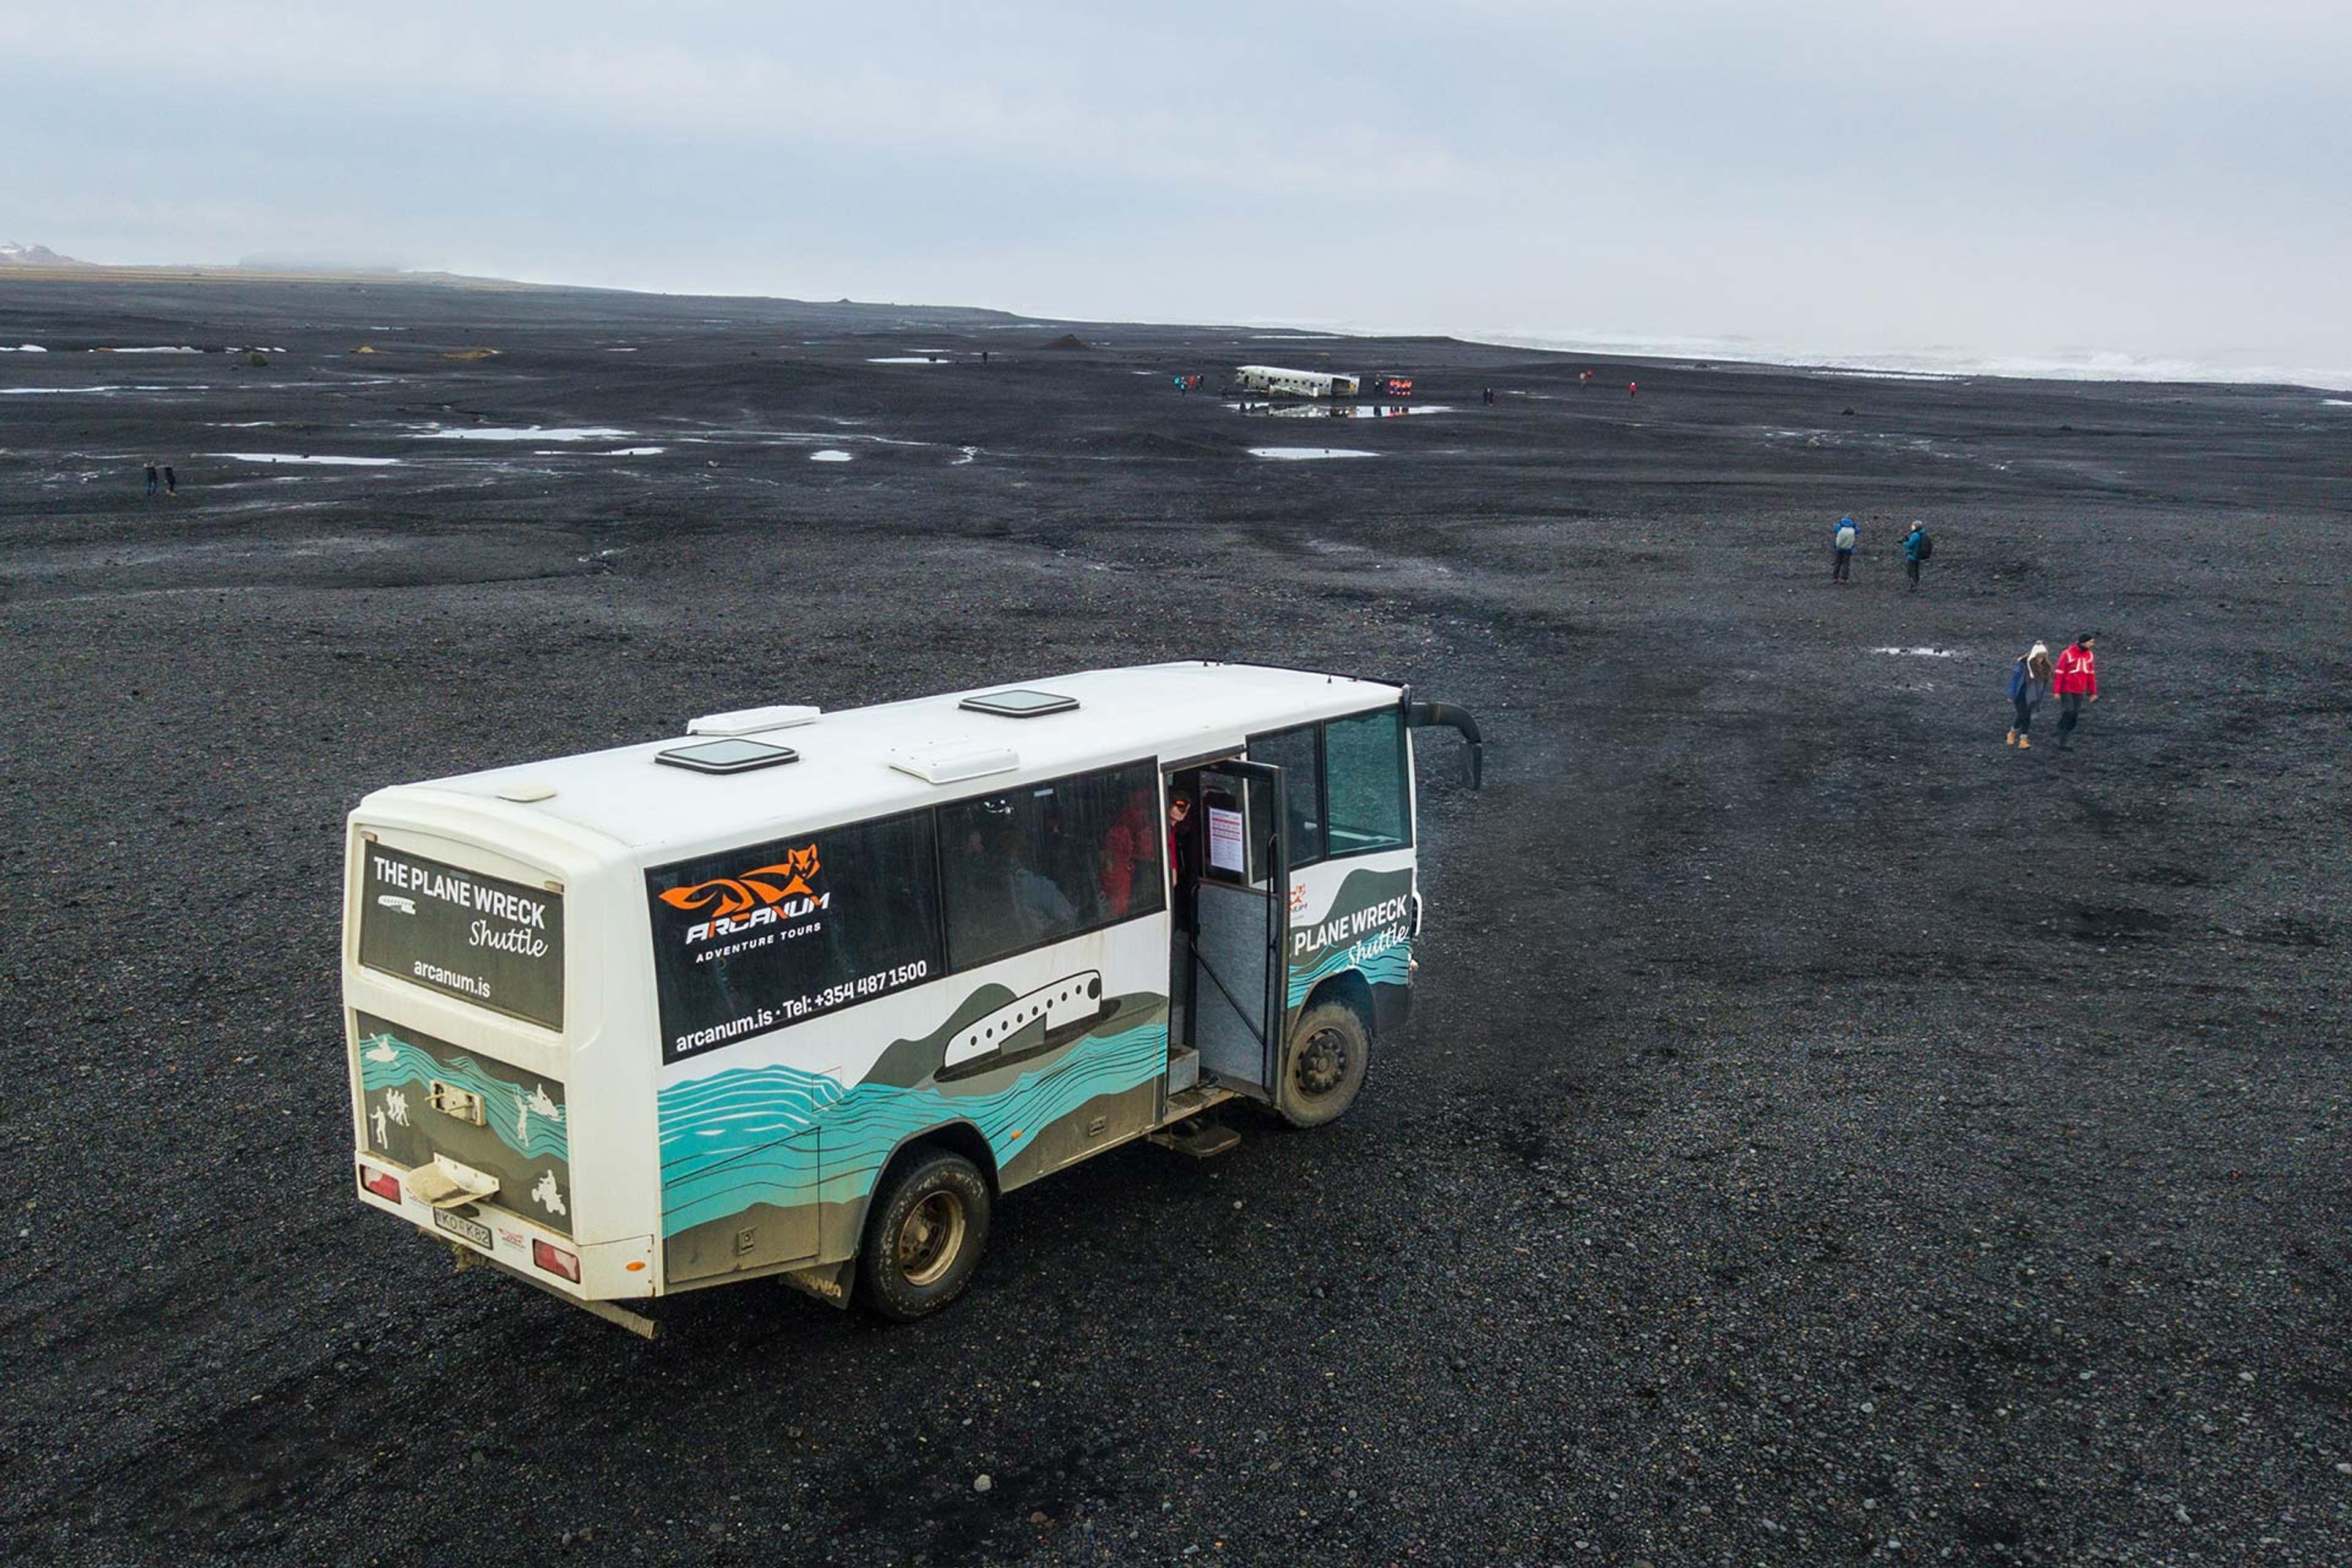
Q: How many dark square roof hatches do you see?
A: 2